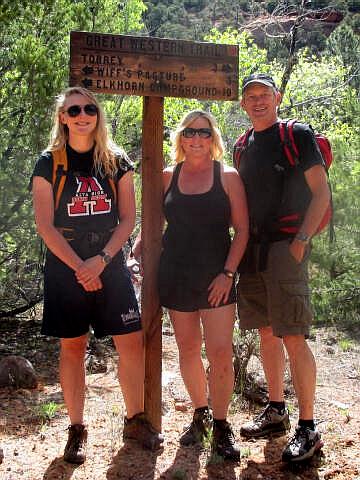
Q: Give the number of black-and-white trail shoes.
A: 2